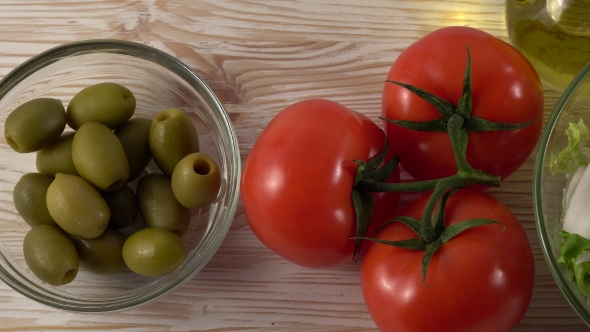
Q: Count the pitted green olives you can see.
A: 14